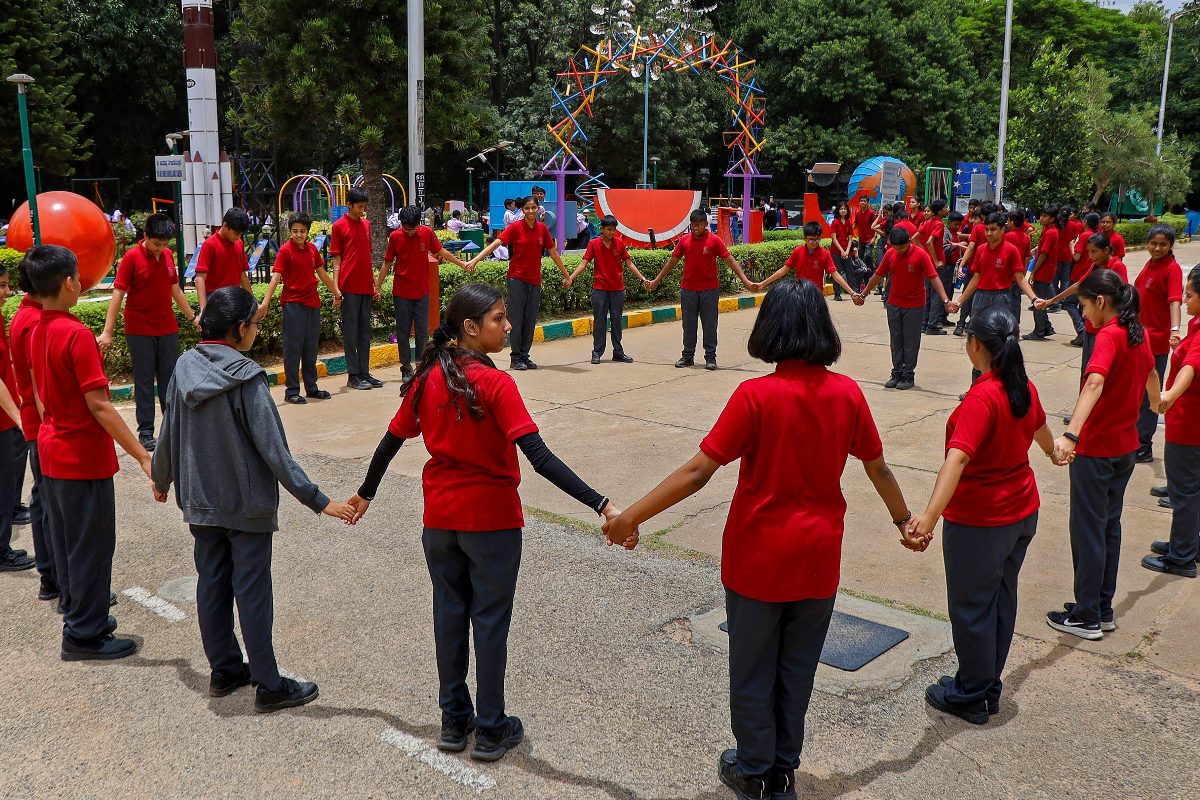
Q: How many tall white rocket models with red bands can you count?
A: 1